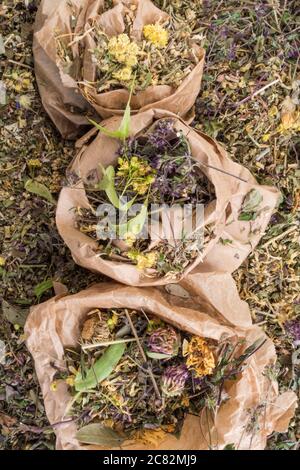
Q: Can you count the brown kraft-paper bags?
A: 3